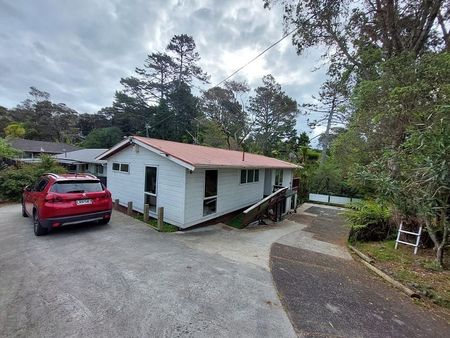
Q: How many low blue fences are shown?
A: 1